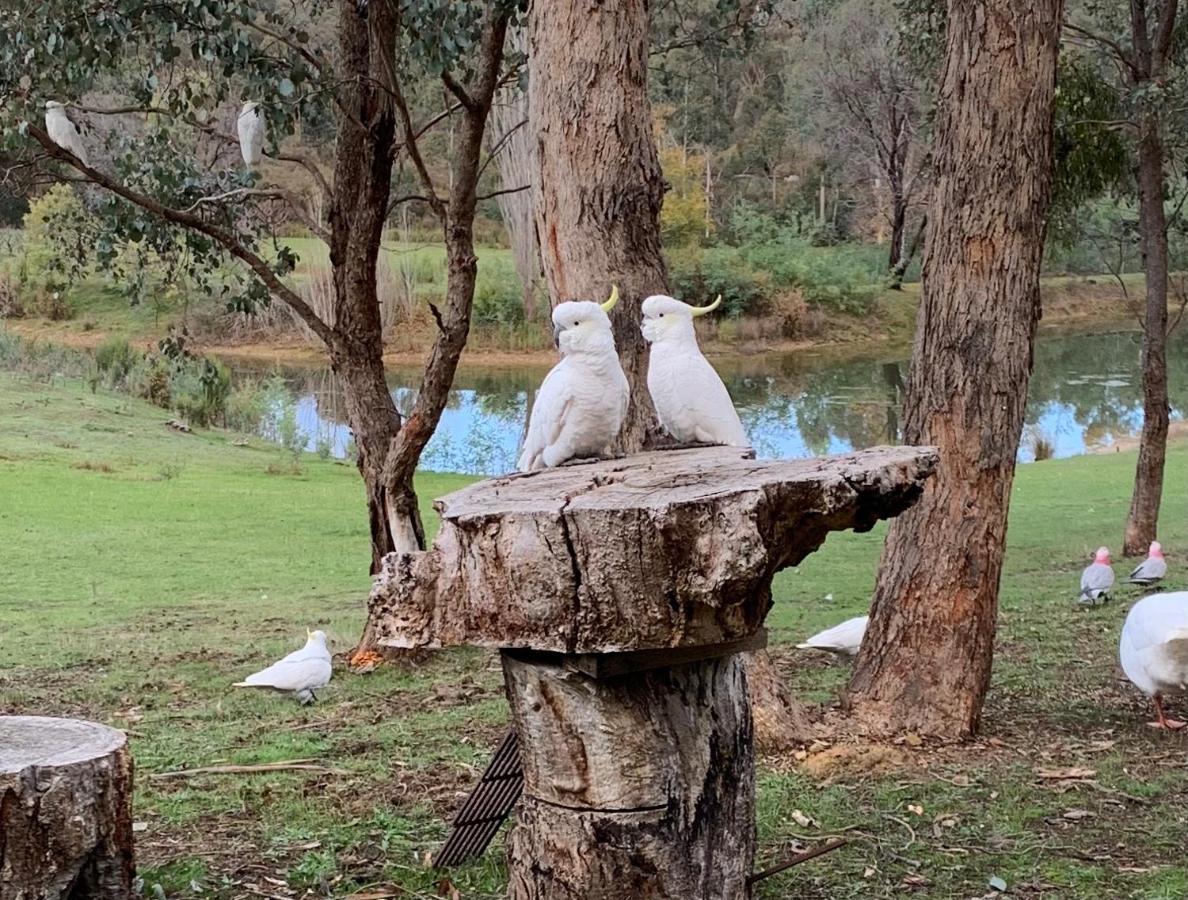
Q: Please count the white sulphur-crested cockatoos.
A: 6